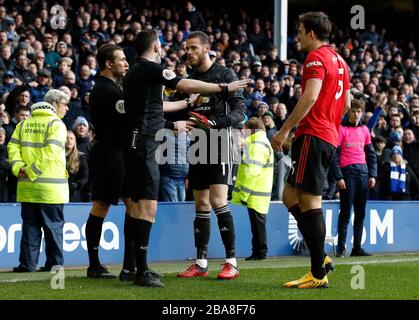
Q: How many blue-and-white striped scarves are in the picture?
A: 1